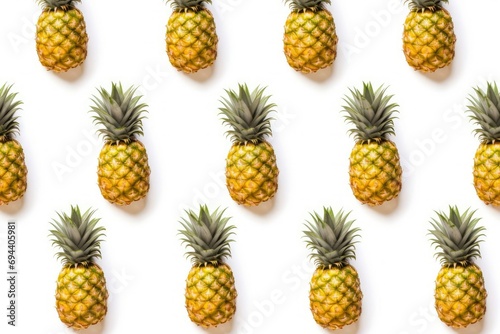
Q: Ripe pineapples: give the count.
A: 13